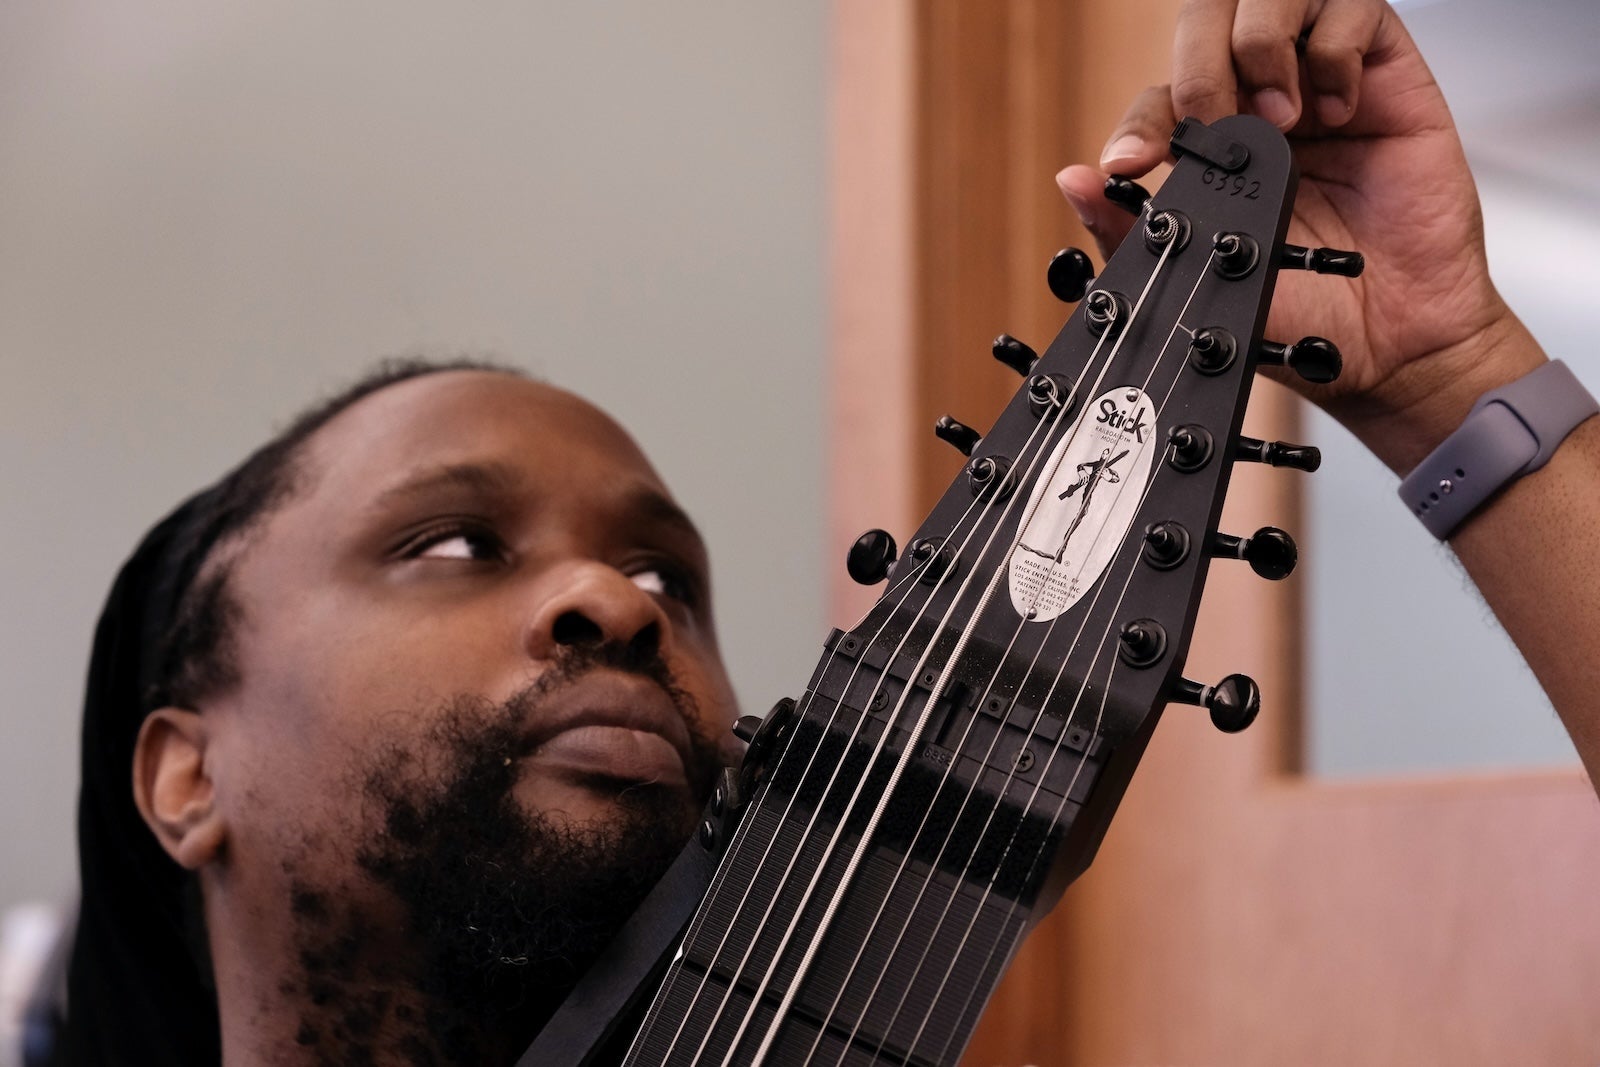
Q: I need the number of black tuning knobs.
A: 10